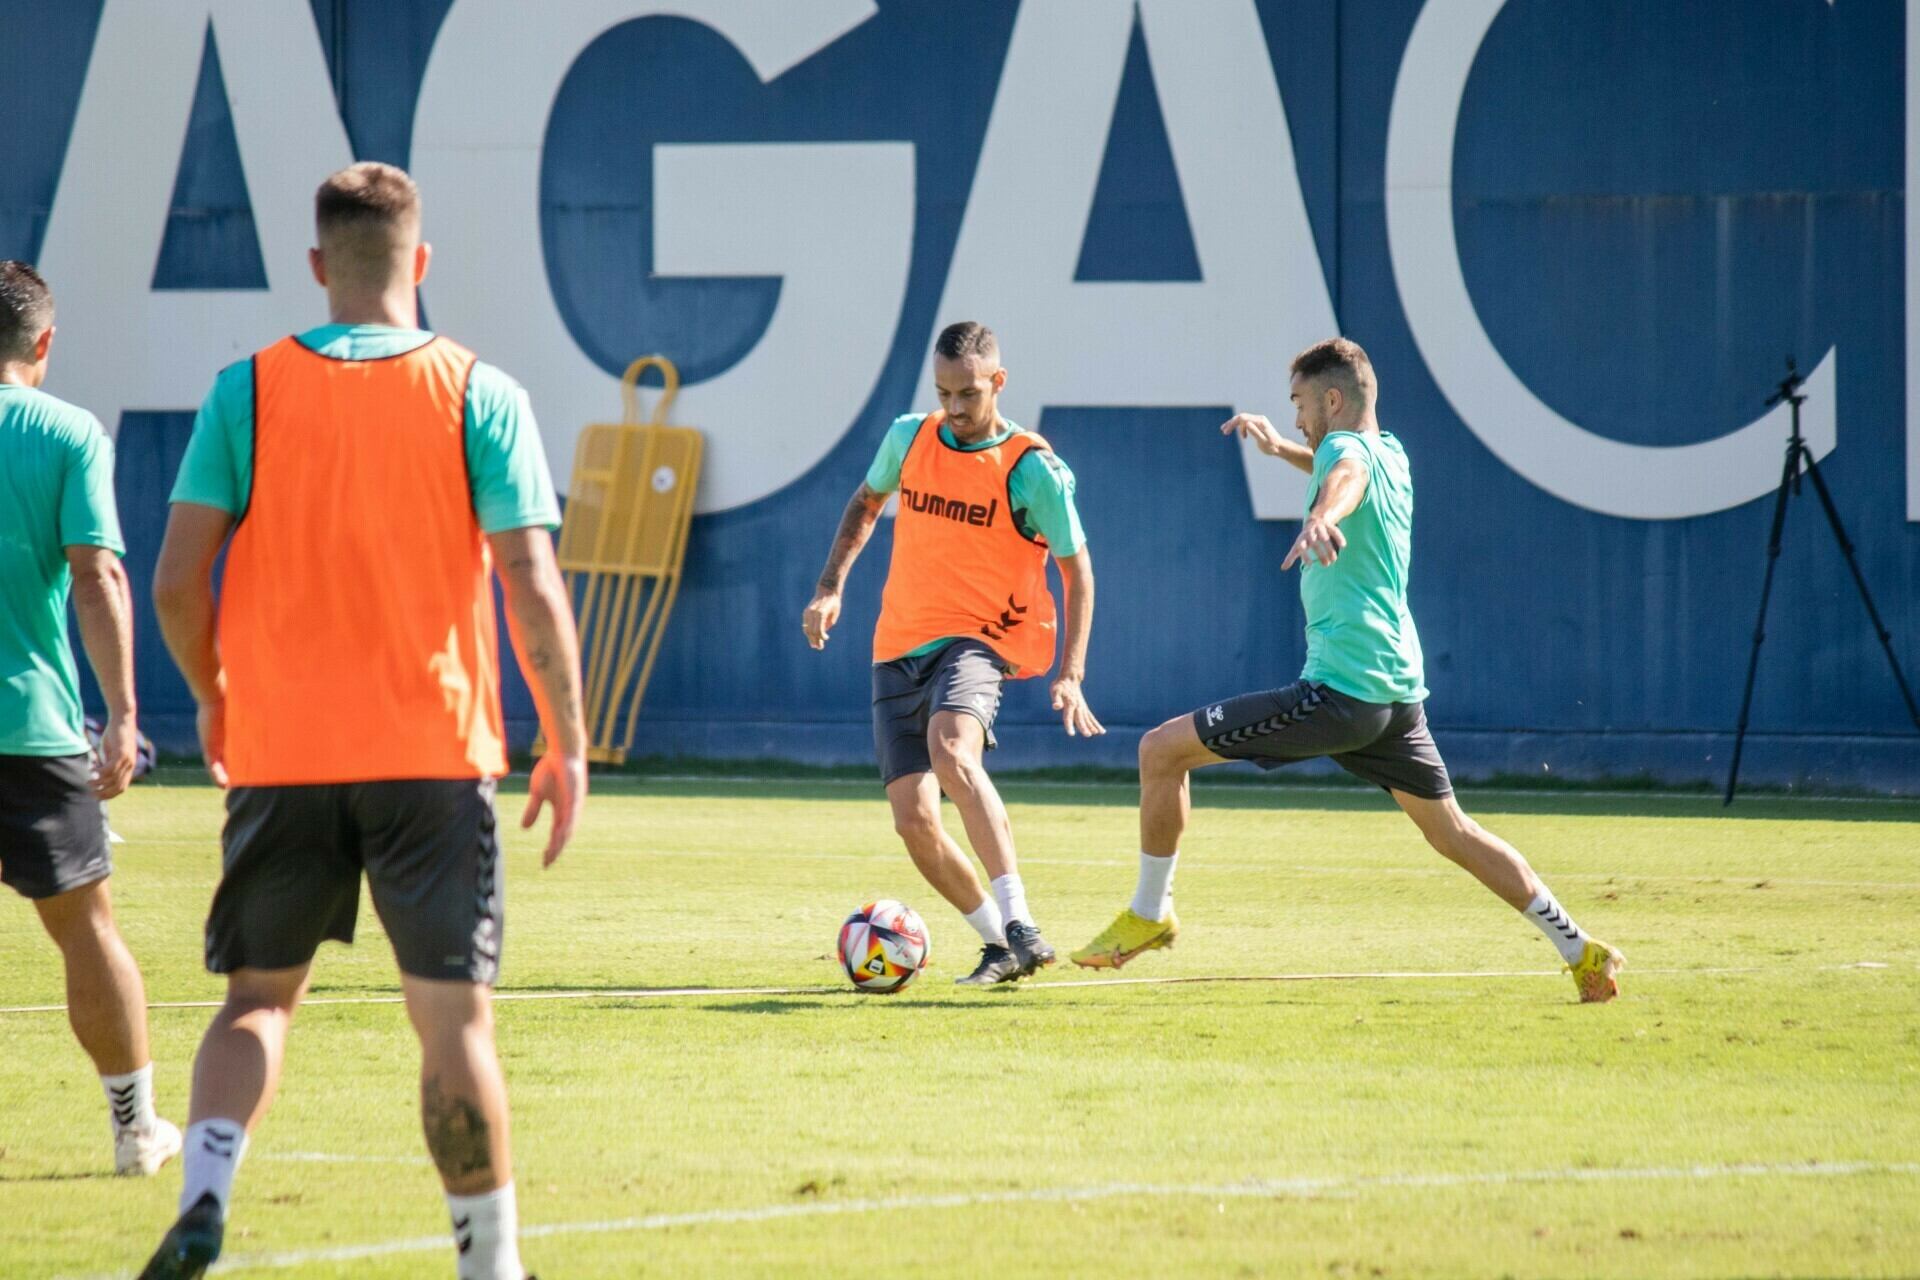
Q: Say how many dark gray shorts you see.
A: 4